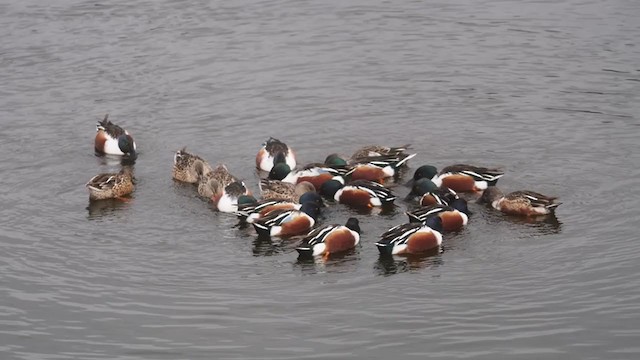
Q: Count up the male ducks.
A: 13